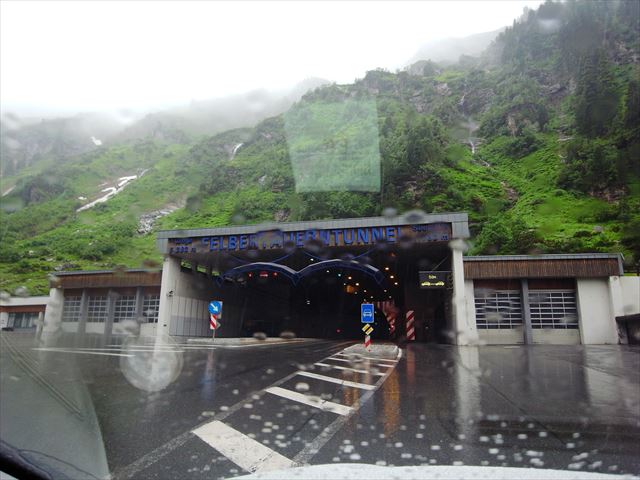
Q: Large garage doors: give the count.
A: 6